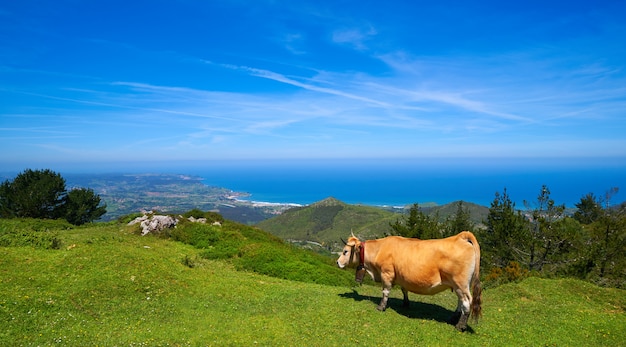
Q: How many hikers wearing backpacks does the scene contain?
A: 0